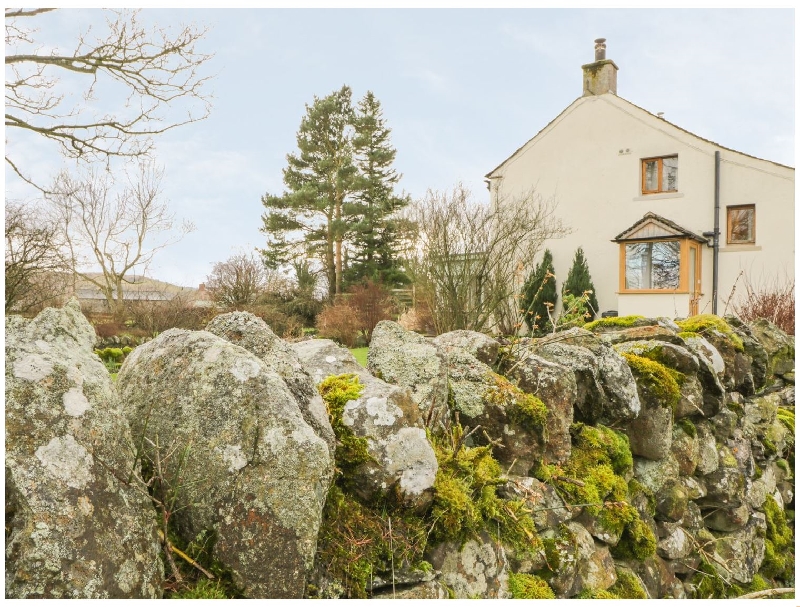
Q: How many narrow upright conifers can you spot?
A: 2